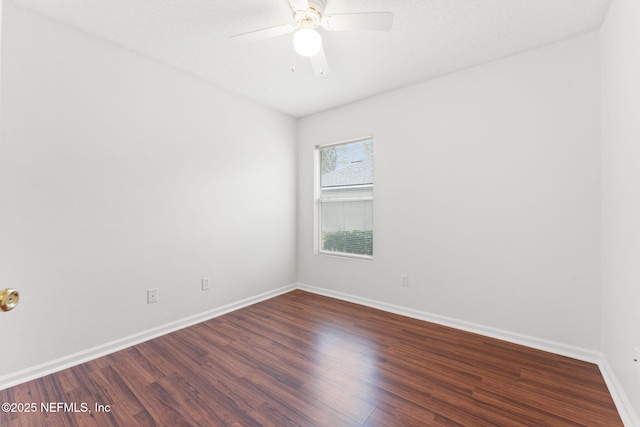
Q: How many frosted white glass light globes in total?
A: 1